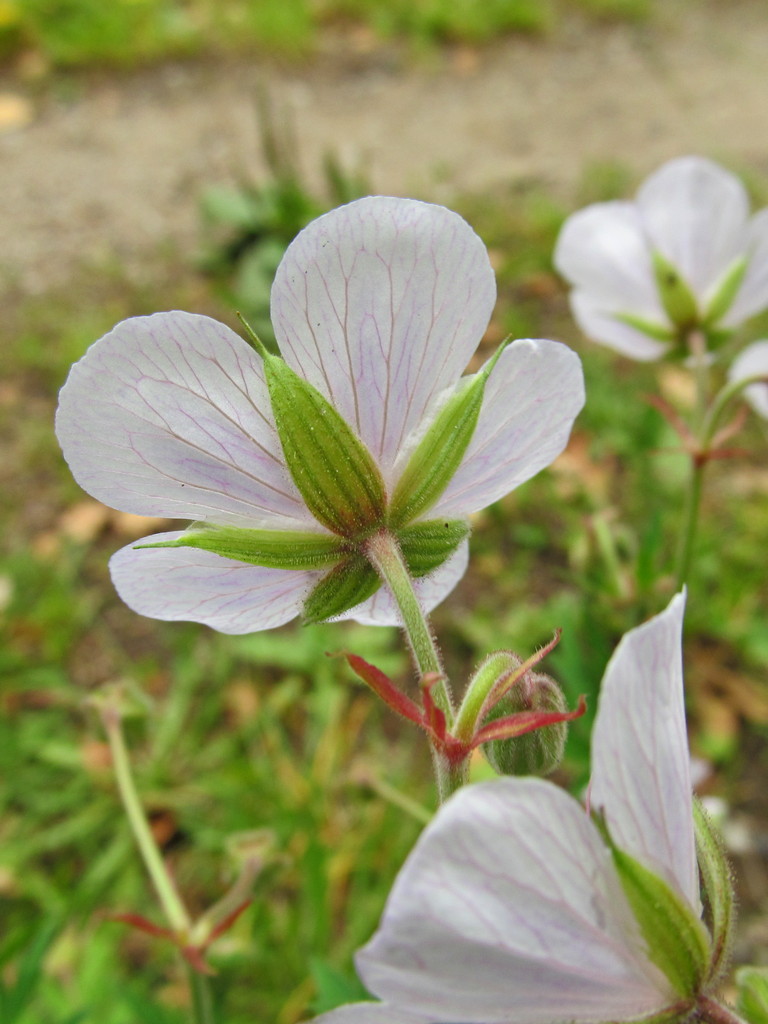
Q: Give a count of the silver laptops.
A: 0